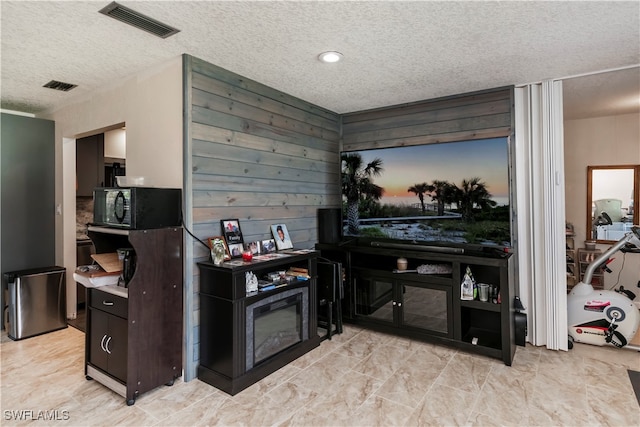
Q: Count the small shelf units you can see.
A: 2